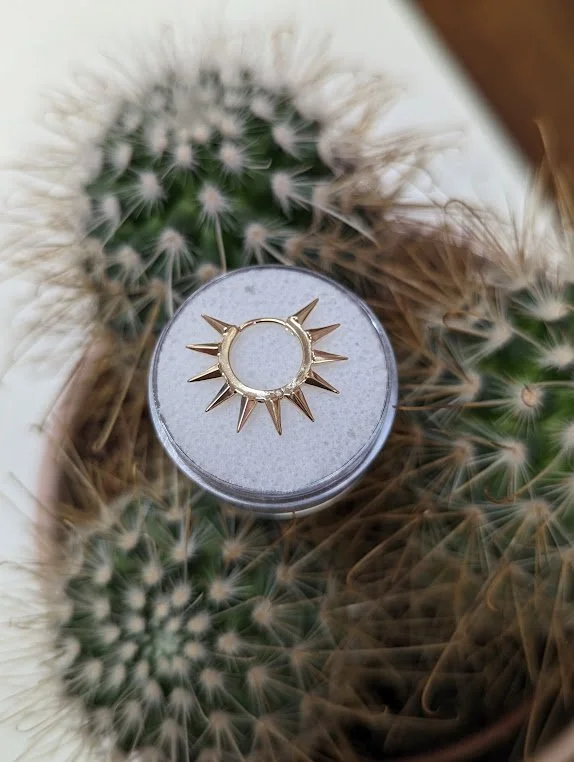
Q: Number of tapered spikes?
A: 11